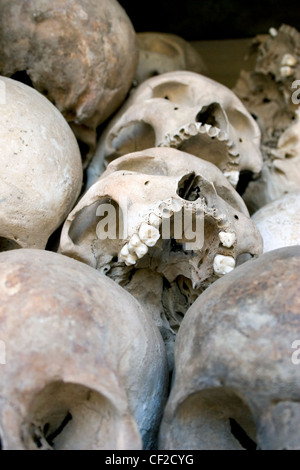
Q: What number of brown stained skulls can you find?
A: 3